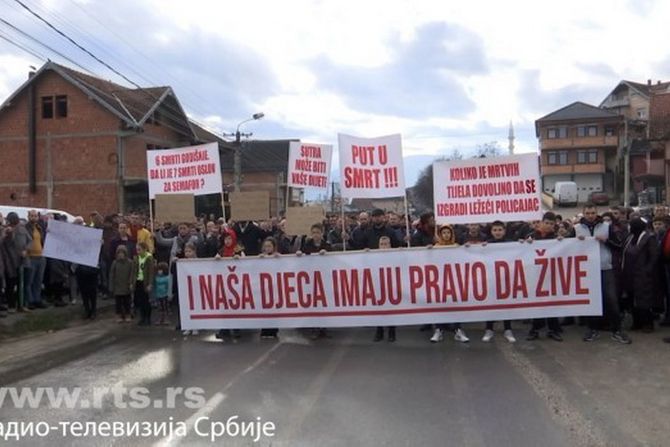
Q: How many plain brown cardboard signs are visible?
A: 3